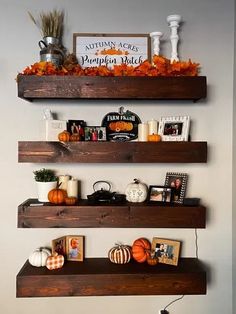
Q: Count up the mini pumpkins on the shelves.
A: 11